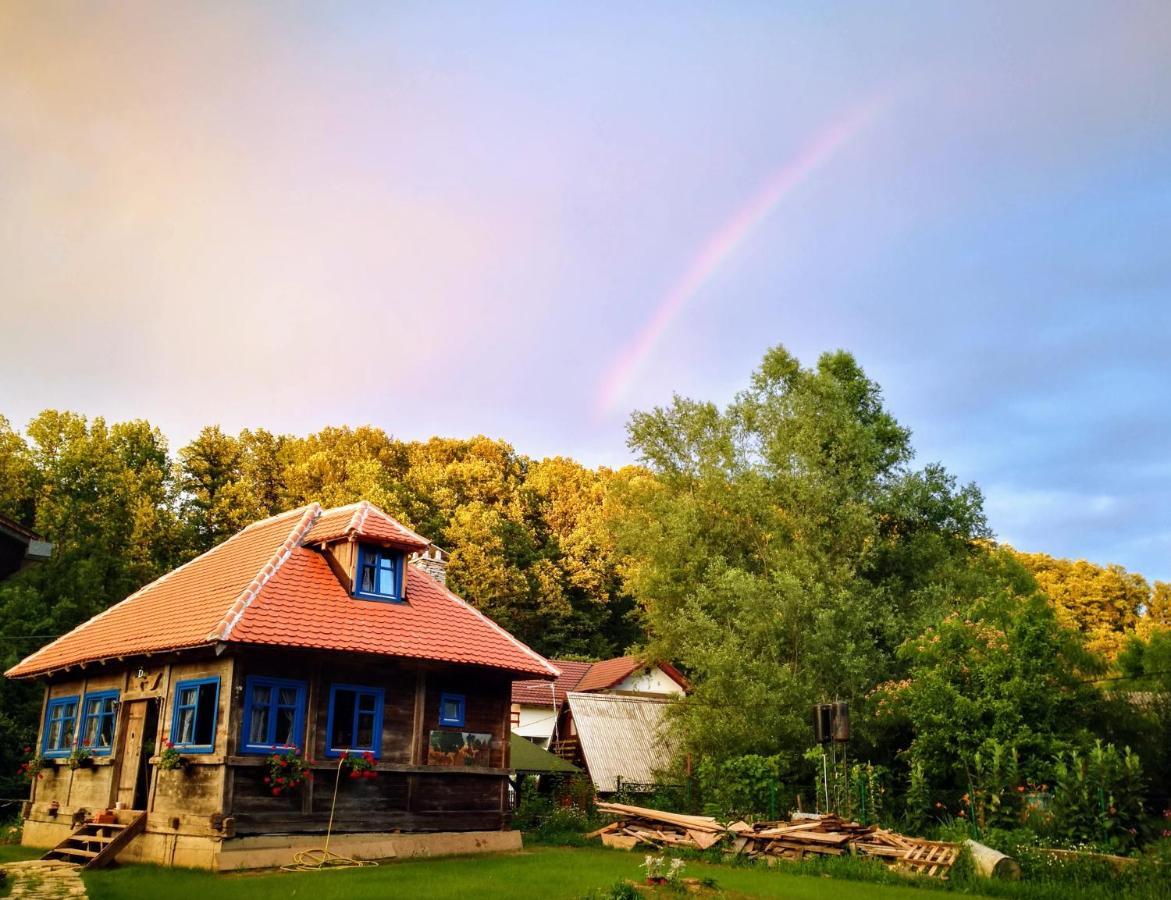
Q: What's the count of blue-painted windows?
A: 7